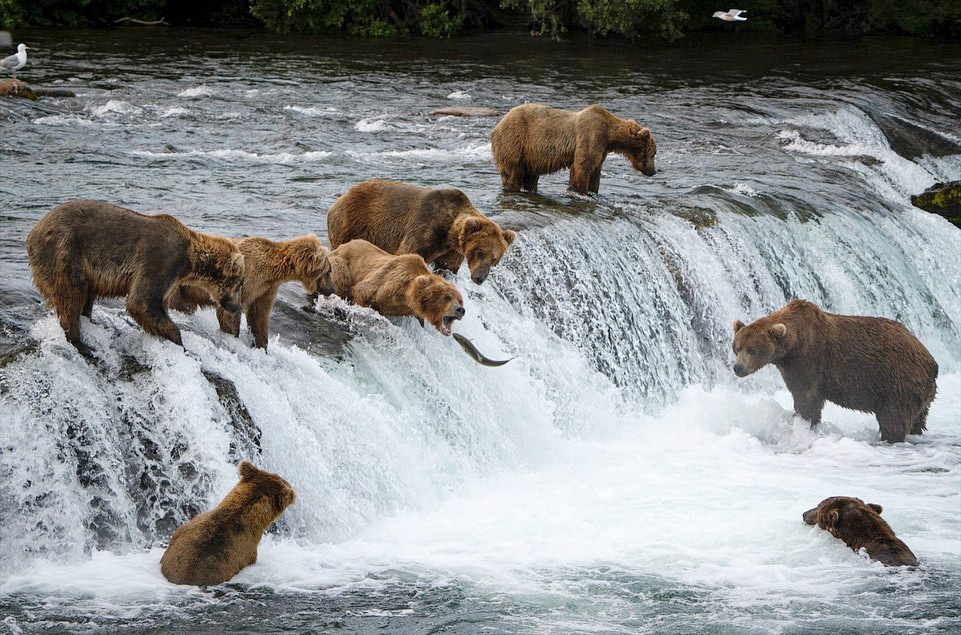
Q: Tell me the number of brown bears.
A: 8